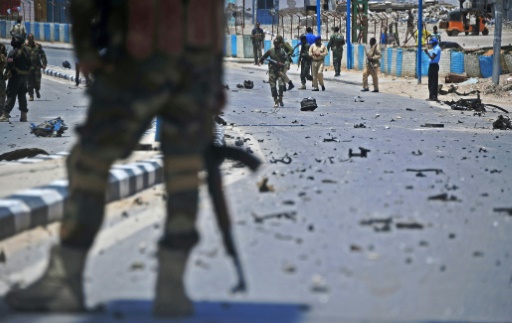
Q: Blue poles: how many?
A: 3